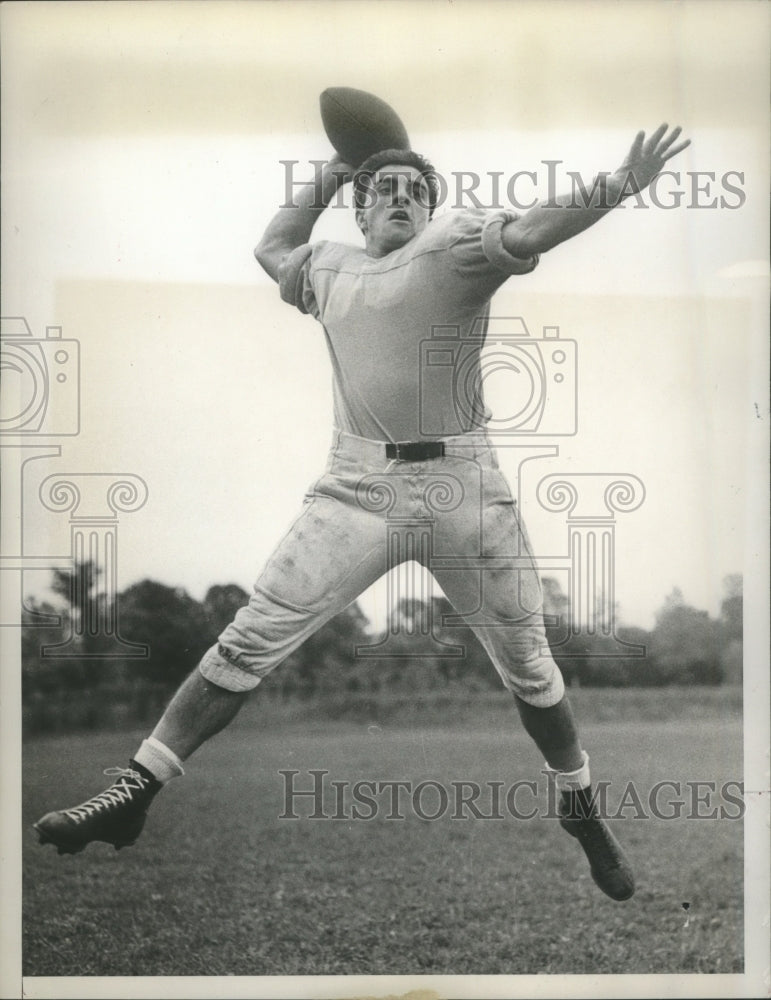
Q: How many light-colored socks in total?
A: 2